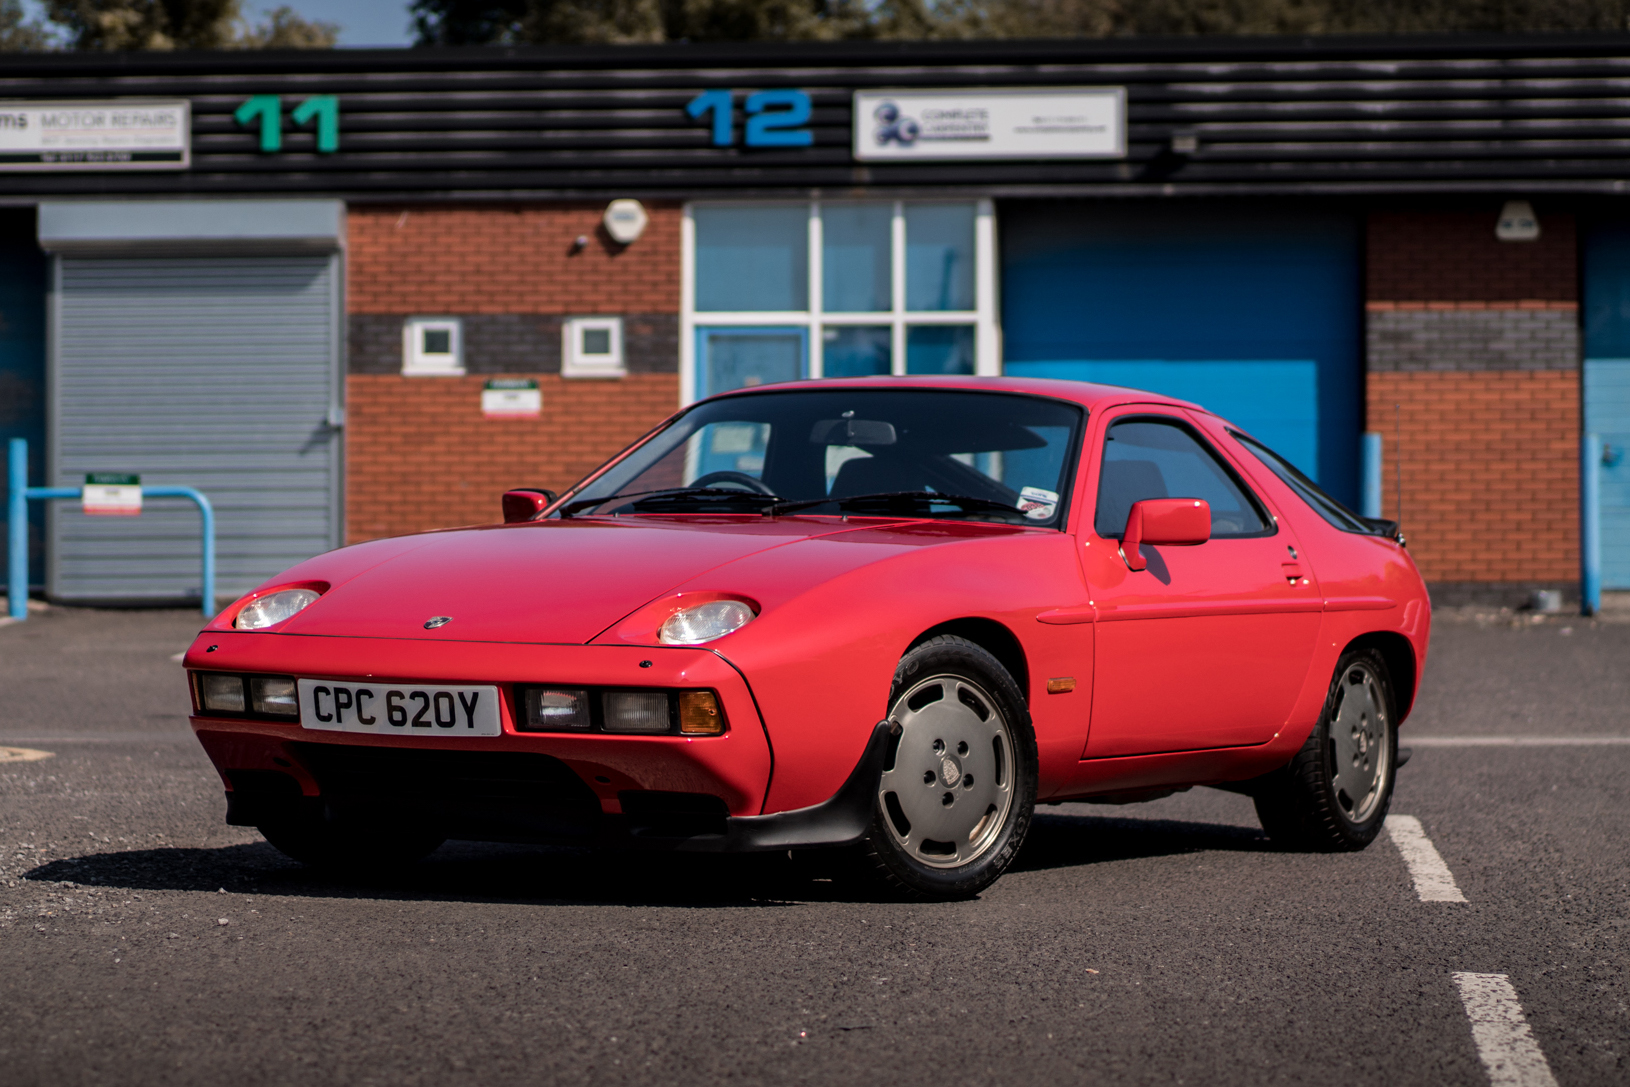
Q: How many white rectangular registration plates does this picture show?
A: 1